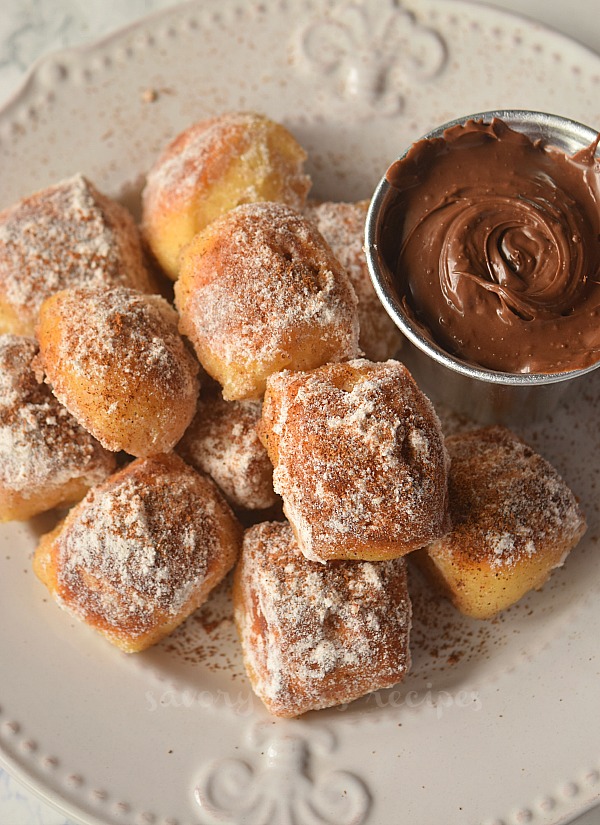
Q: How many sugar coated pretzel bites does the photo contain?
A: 11